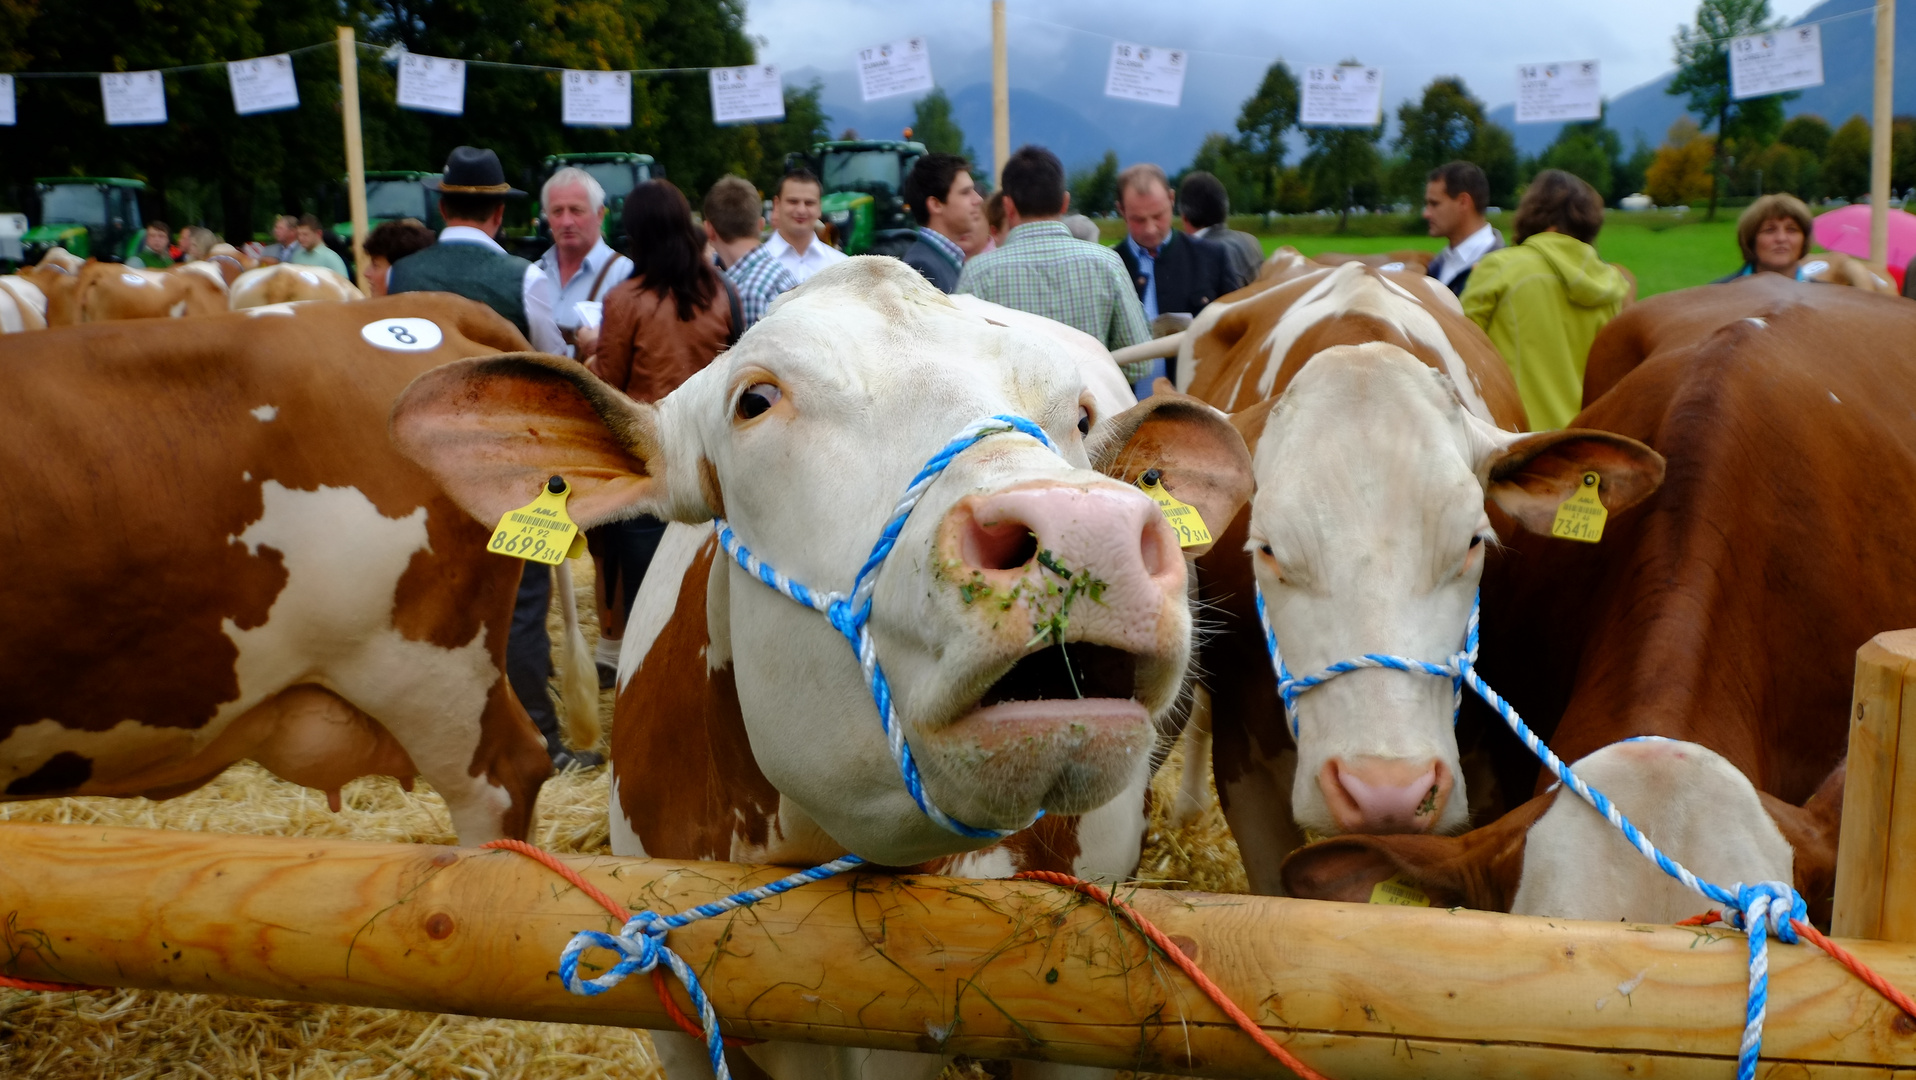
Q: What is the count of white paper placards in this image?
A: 11